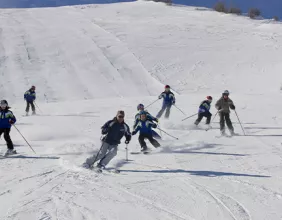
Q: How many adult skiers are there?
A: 2